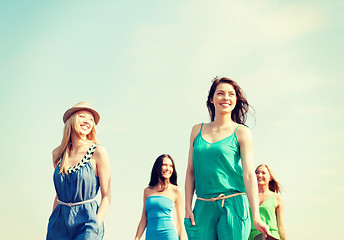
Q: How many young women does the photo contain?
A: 4